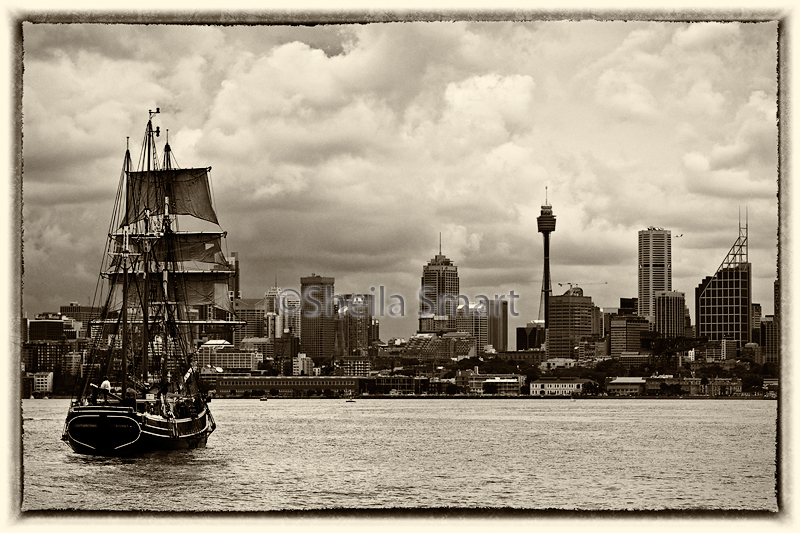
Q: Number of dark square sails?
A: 3